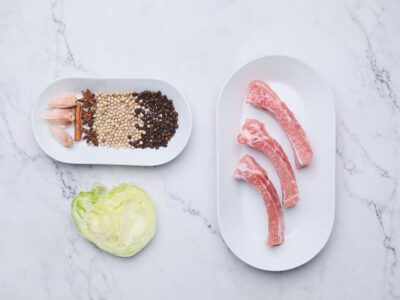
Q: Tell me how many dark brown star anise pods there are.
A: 3